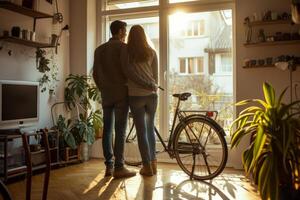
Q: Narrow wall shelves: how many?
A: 5